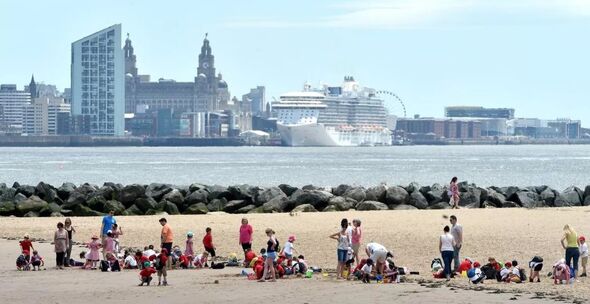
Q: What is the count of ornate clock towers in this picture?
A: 2